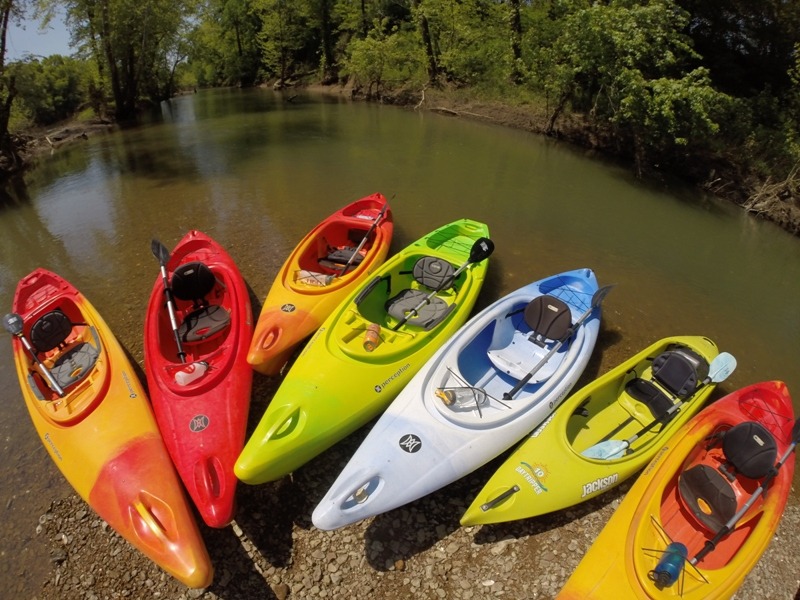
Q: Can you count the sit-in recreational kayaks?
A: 7